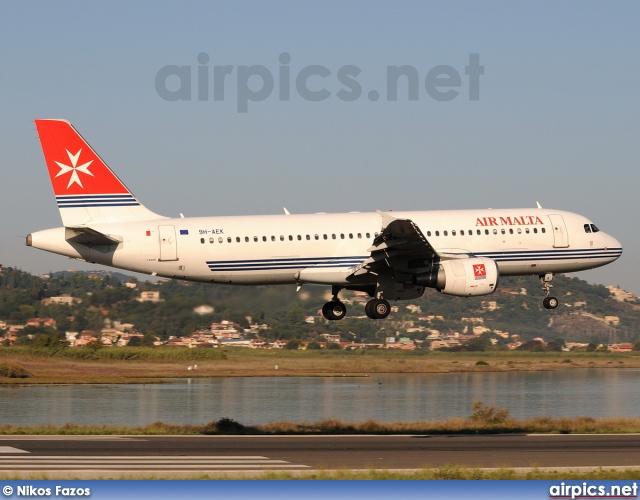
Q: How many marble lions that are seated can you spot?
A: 0